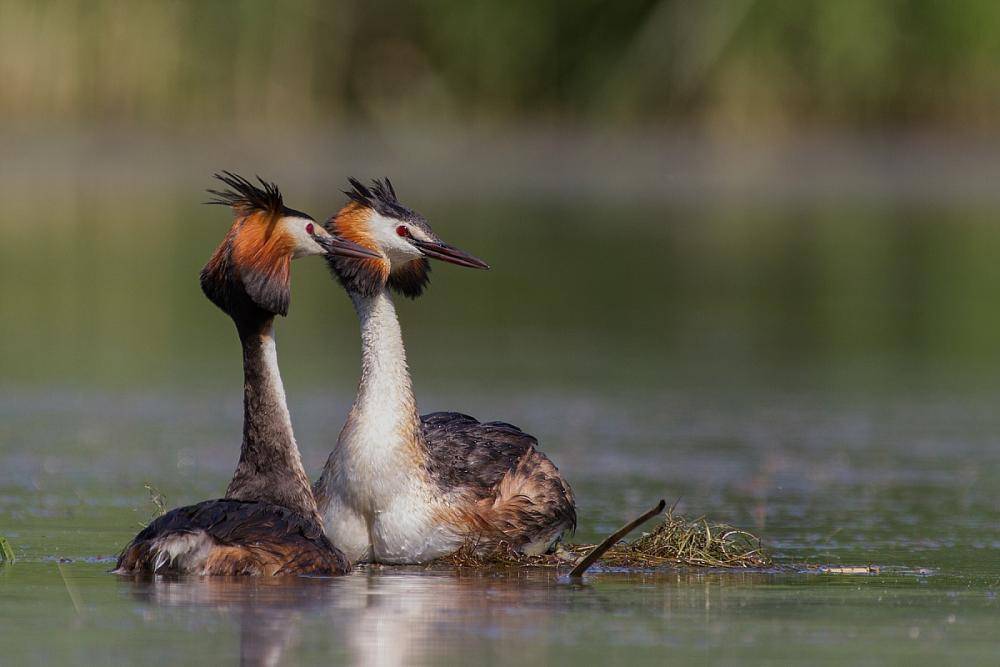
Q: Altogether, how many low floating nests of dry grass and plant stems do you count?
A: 1